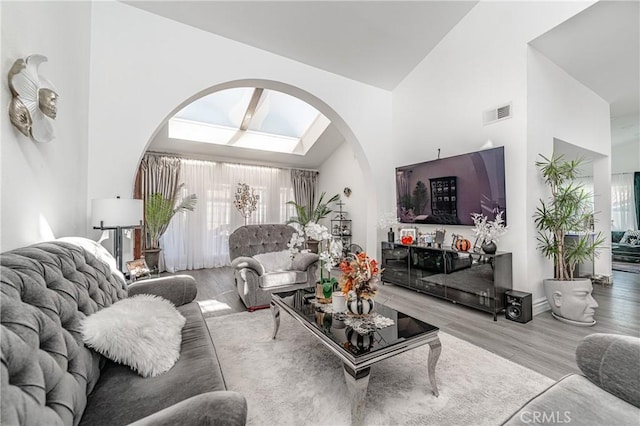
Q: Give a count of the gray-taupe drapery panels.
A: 2